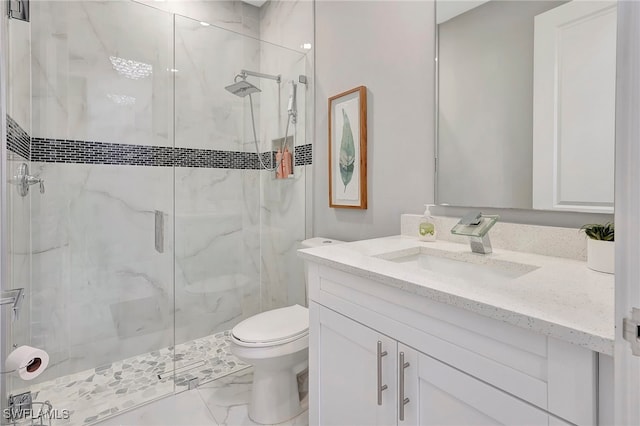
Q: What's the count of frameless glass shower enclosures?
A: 1